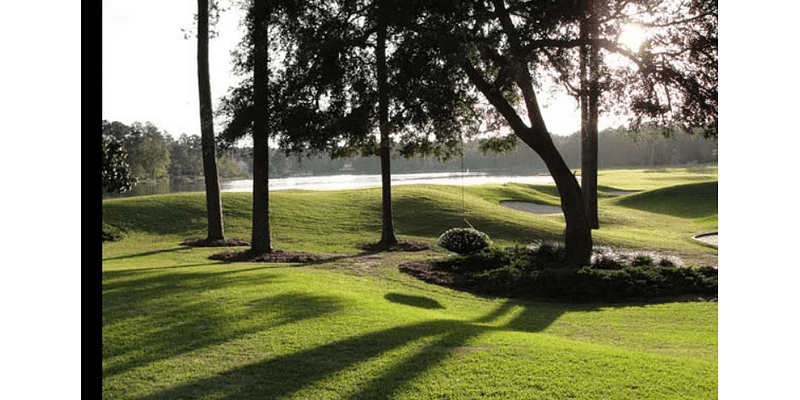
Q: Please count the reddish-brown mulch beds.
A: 4